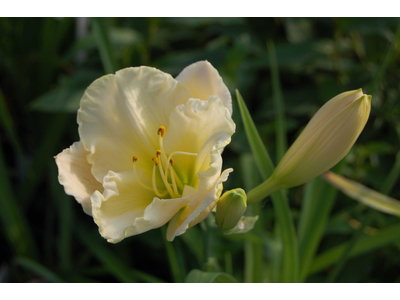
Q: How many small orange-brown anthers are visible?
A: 5